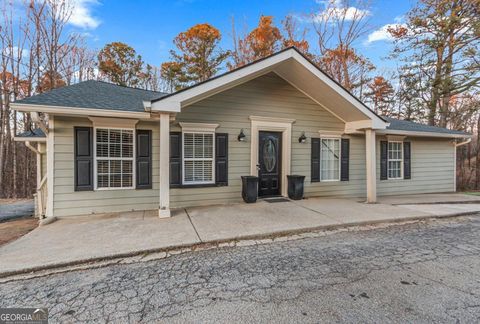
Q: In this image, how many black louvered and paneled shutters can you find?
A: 8